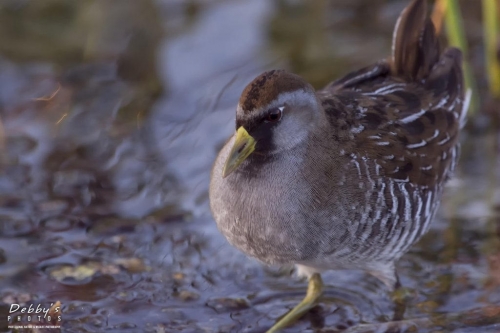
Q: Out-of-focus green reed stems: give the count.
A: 2